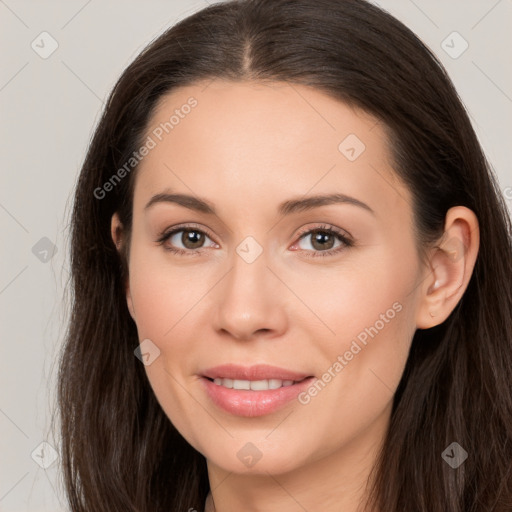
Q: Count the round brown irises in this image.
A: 2